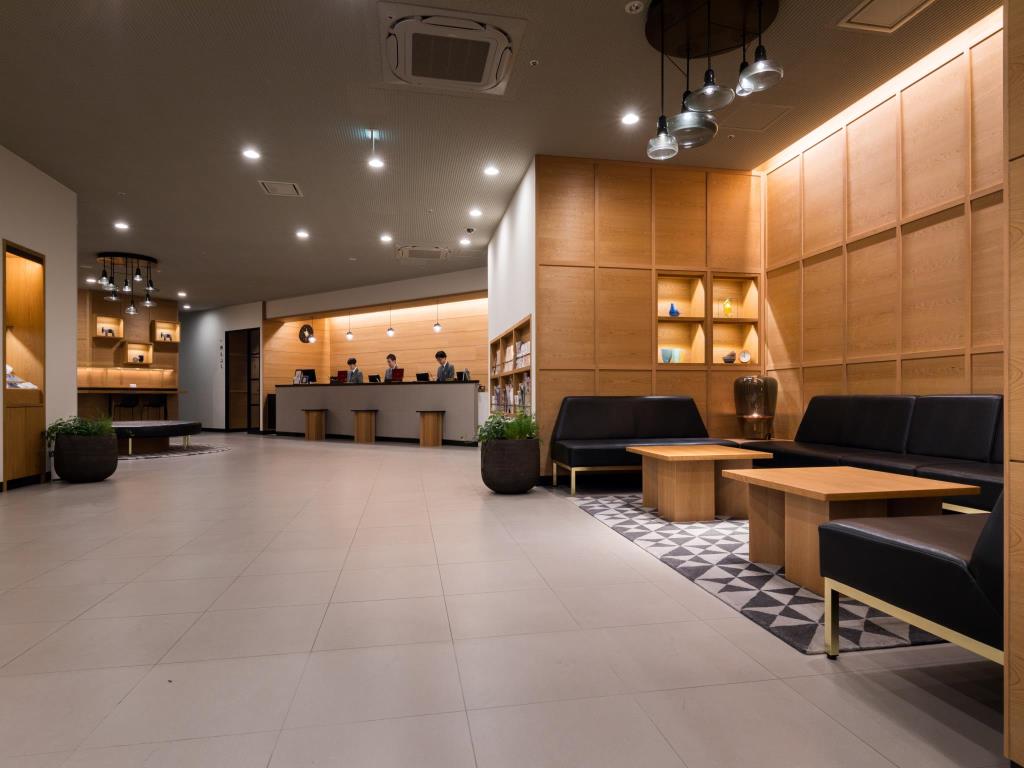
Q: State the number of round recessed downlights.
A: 12